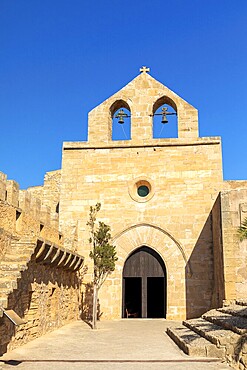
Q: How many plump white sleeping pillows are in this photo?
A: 0